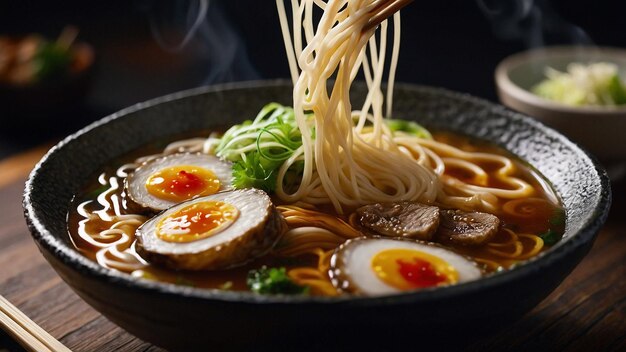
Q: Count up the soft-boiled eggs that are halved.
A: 3